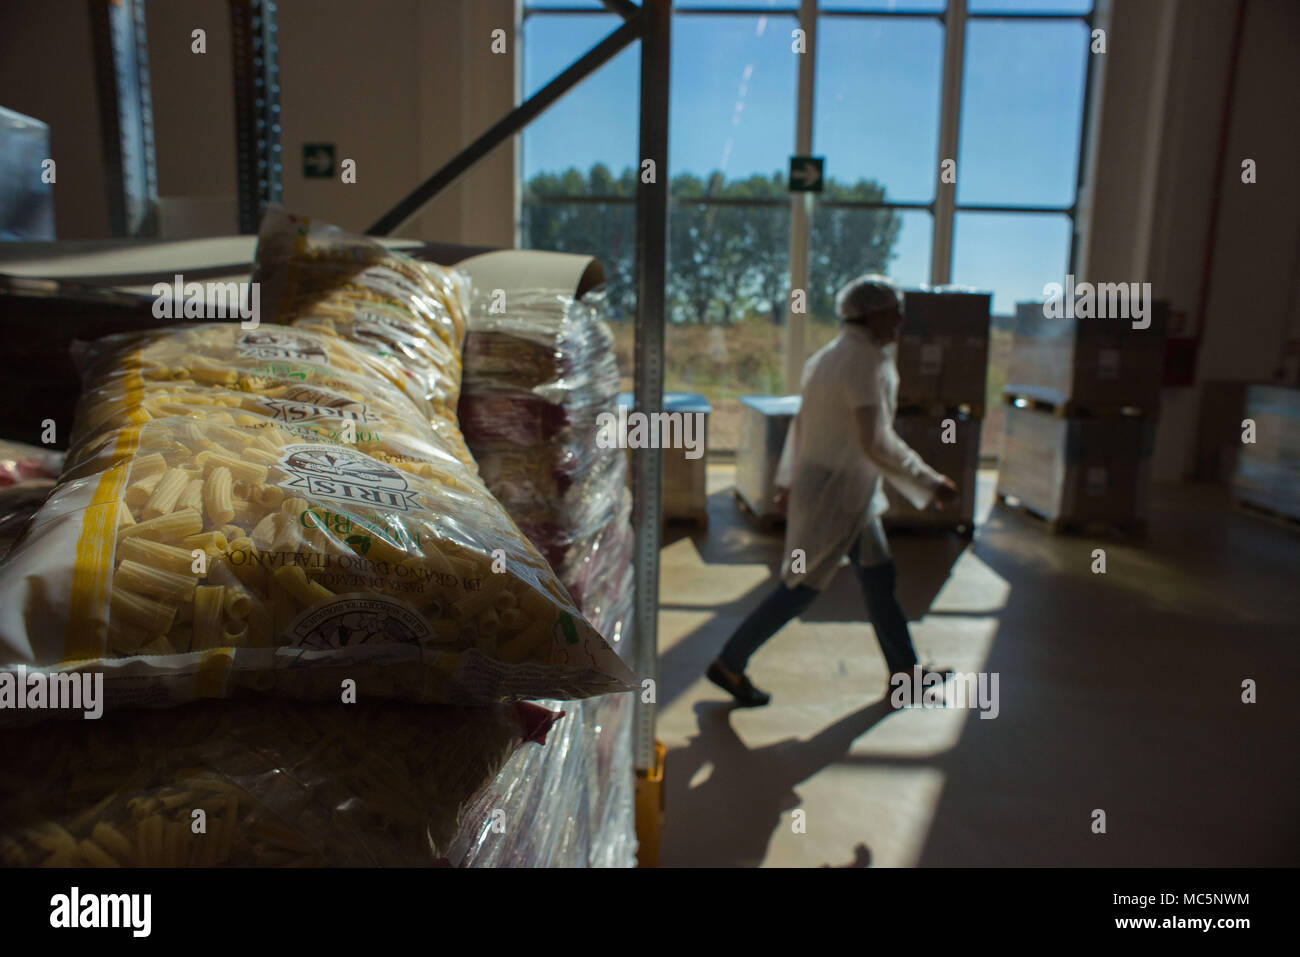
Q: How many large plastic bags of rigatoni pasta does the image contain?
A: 2